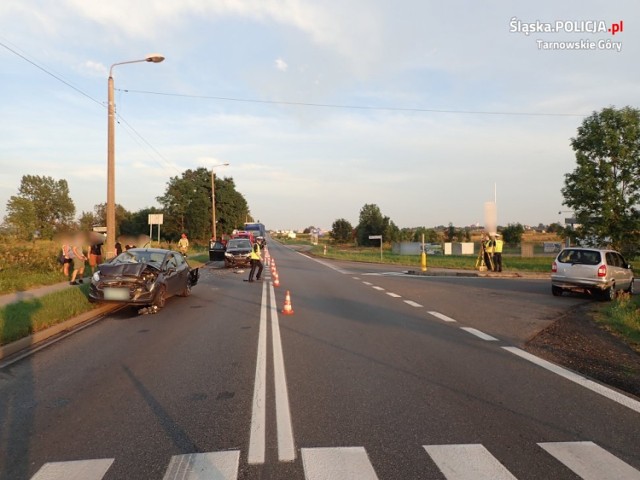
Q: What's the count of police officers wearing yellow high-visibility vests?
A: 3